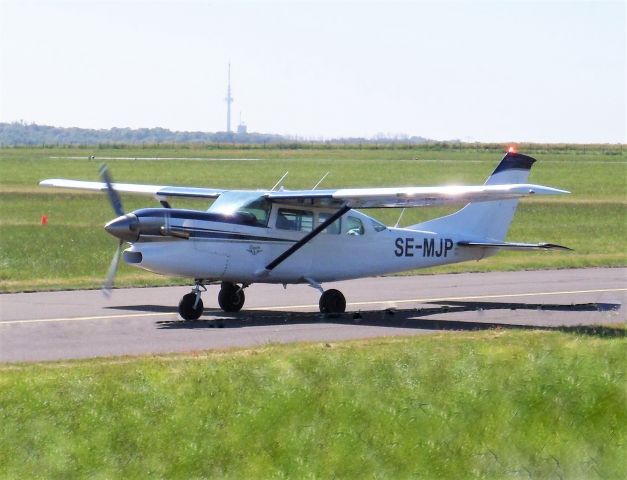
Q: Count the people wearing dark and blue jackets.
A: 0